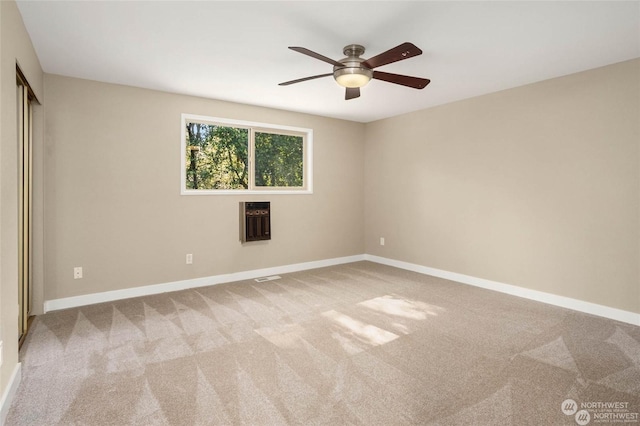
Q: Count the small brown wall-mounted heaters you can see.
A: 1